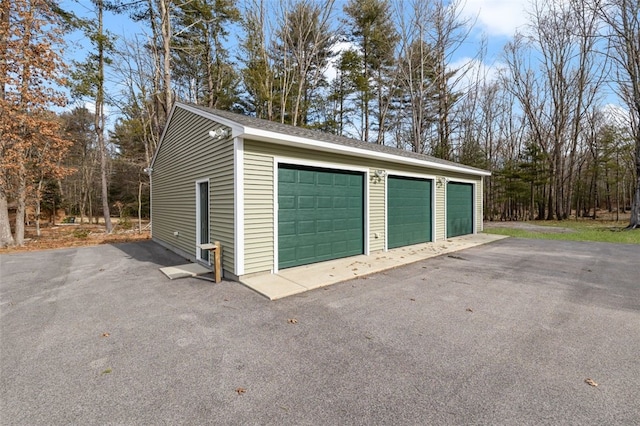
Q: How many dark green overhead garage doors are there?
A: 3